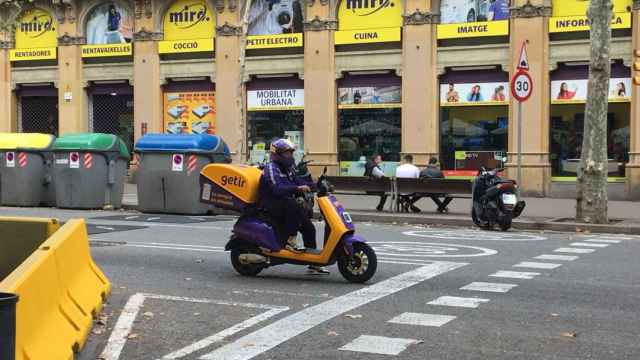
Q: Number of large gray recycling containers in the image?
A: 3